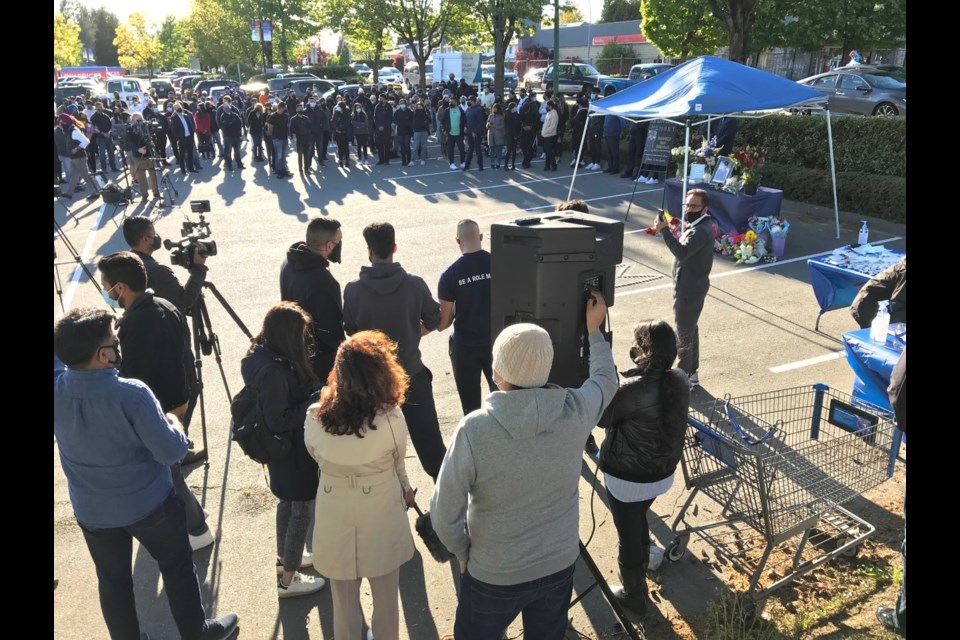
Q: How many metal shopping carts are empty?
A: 1